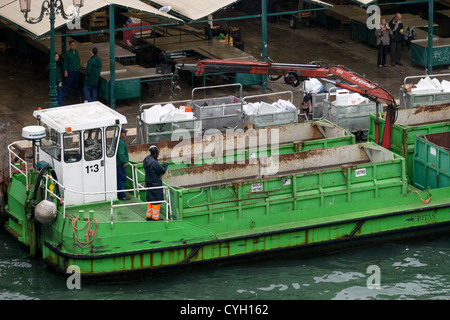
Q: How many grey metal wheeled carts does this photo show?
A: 6